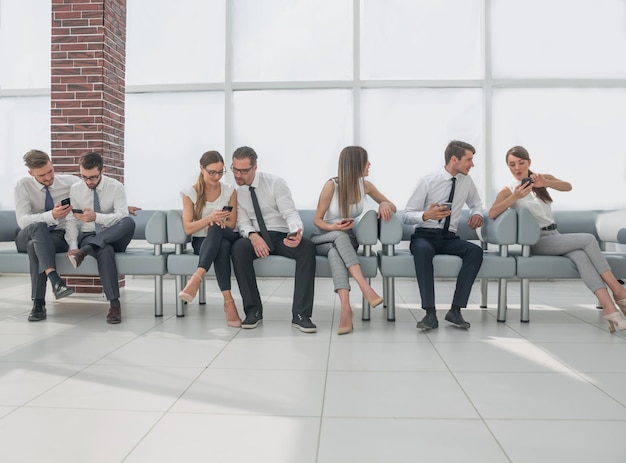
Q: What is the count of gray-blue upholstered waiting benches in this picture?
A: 4